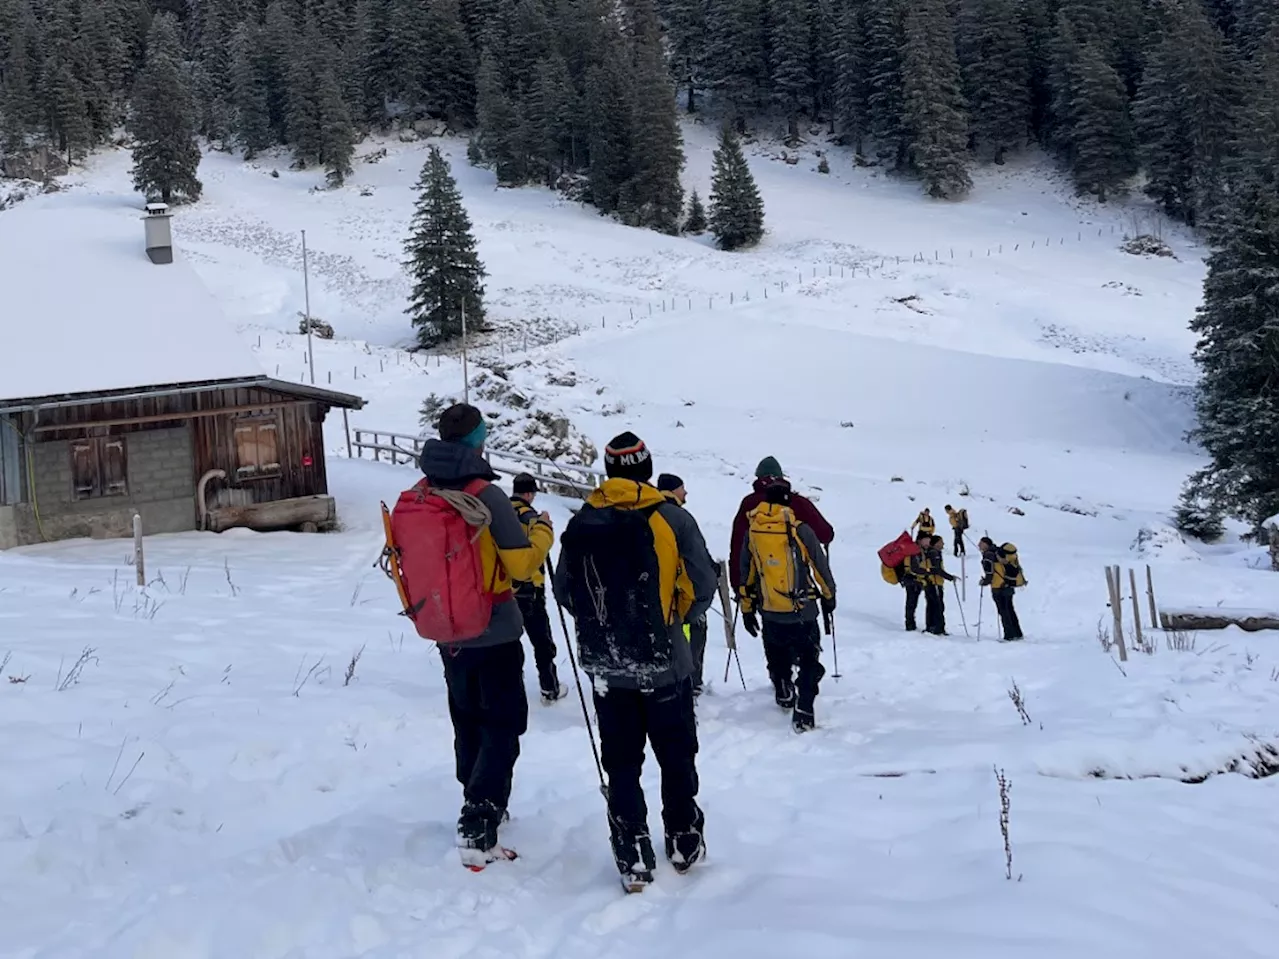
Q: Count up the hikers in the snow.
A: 11